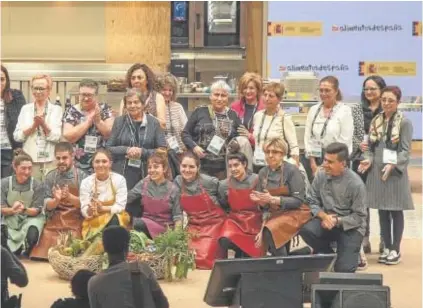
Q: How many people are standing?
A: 12